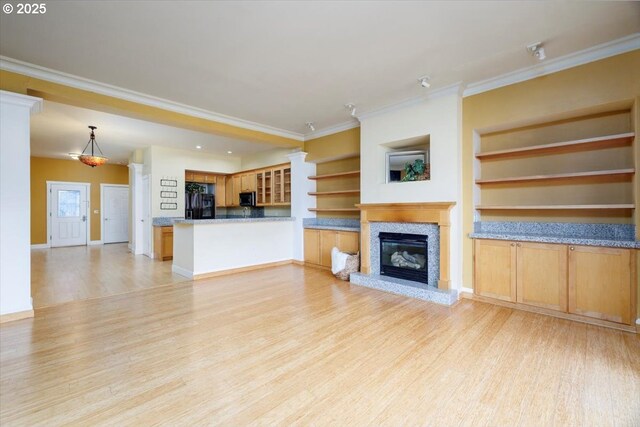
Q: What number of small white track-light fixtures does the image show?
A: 4